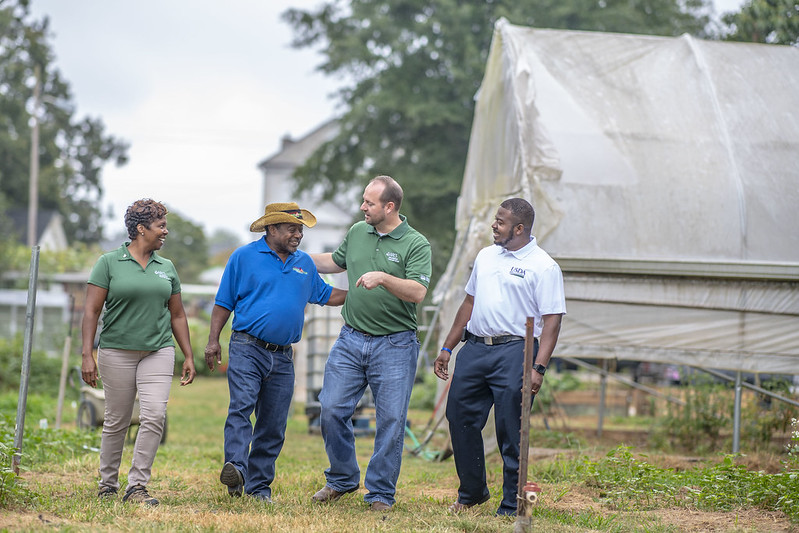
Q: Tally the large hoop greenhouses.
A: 1